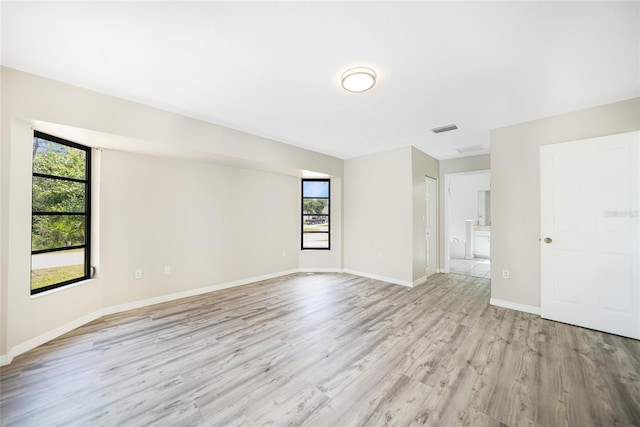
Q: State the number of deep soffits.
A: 1